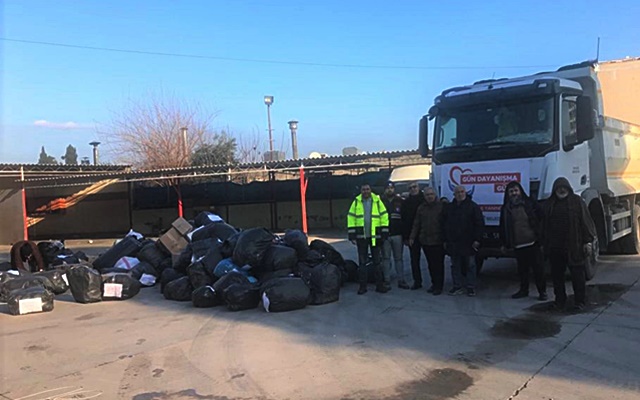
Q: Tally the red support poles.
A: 3